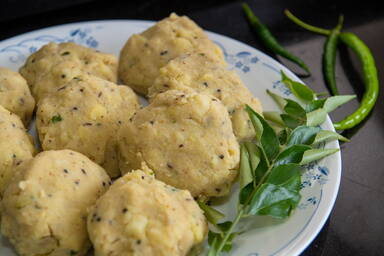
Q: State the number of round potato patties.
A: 9